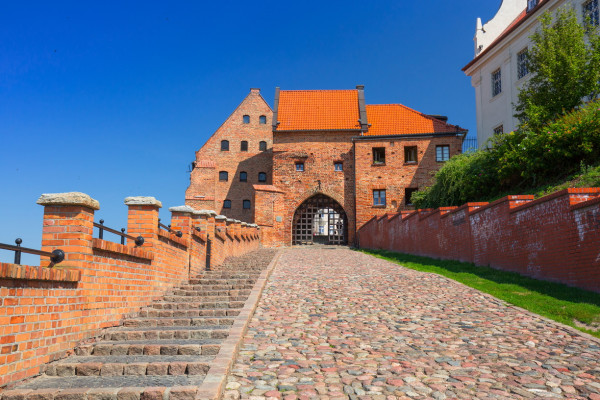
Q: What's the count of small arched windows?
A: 10